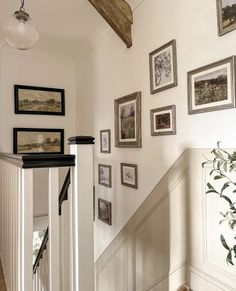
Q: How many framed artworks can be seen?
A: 11